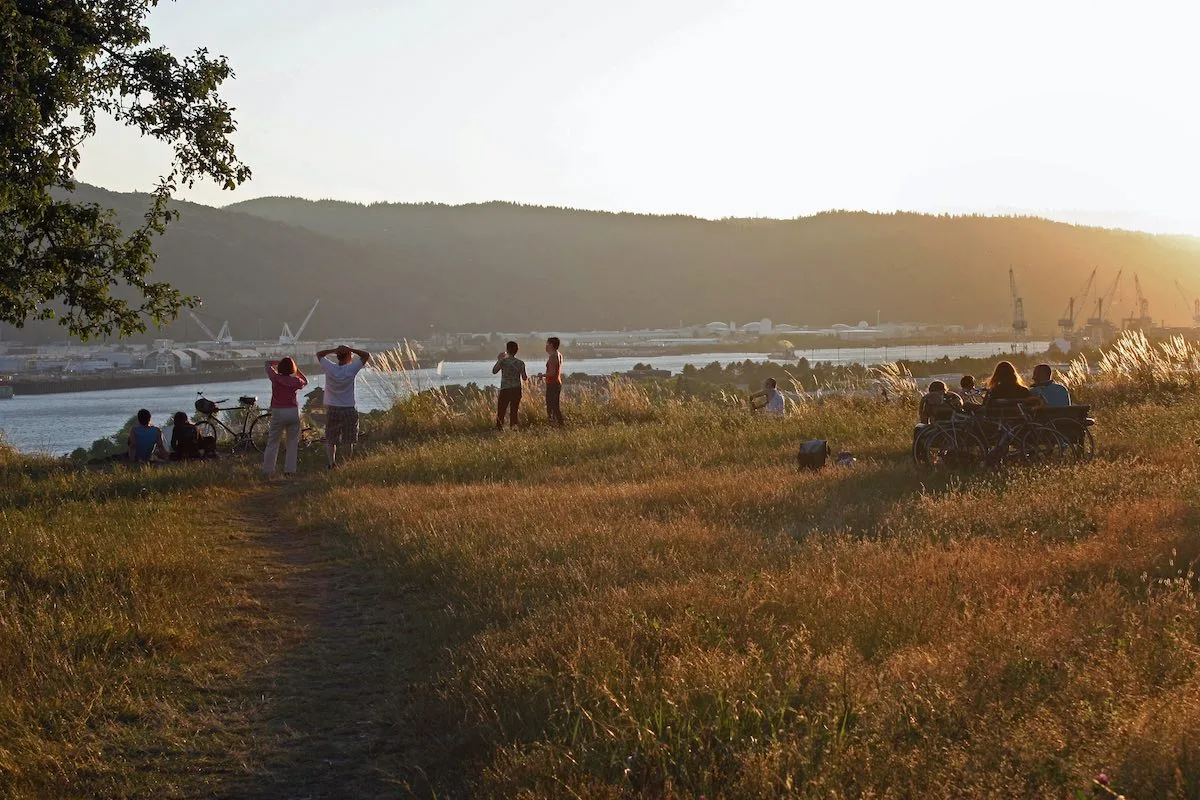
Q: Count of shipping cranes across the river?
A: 7